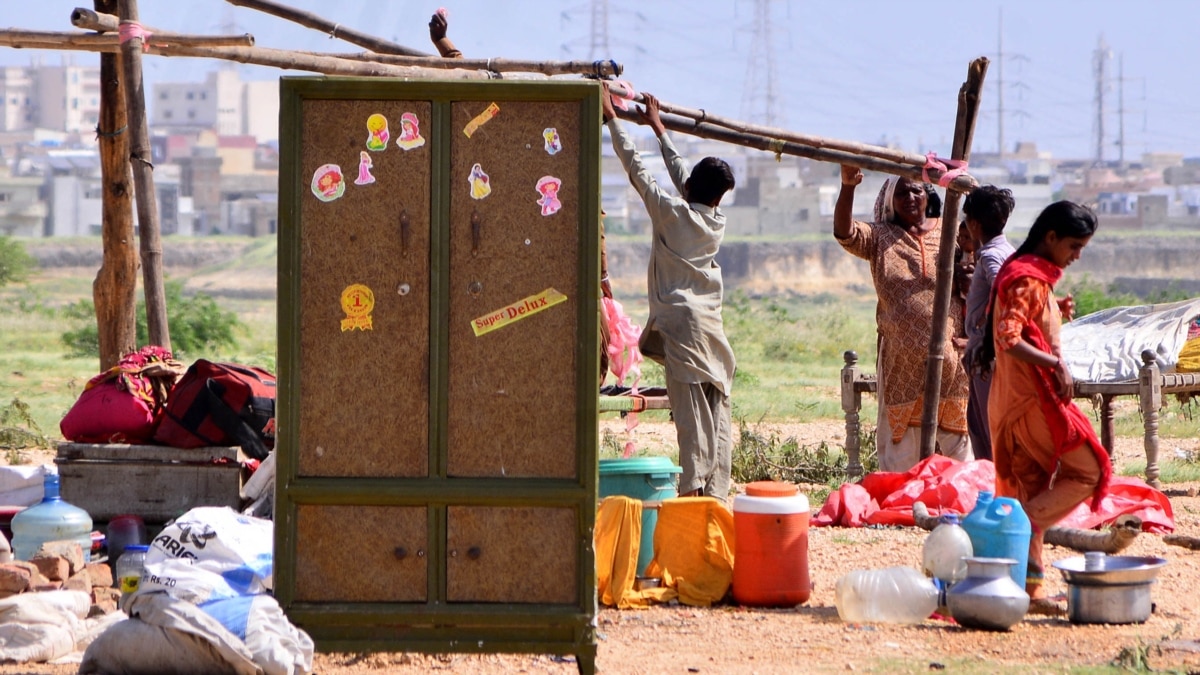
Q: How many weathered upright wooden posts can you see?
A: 3